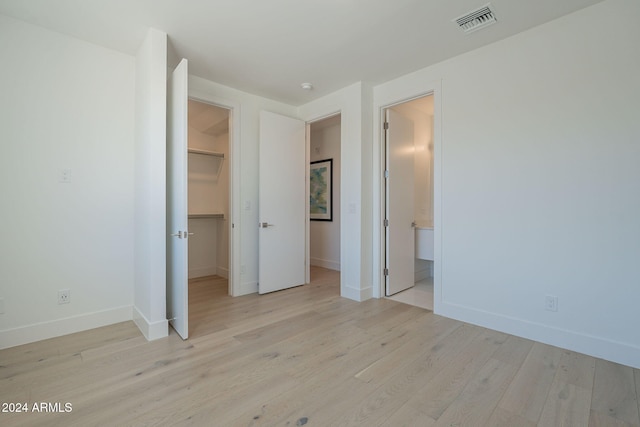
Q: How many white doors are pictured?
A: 3